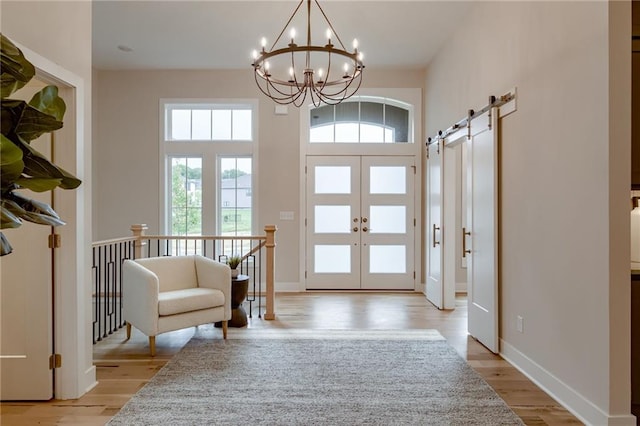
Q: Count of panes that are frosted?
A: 6